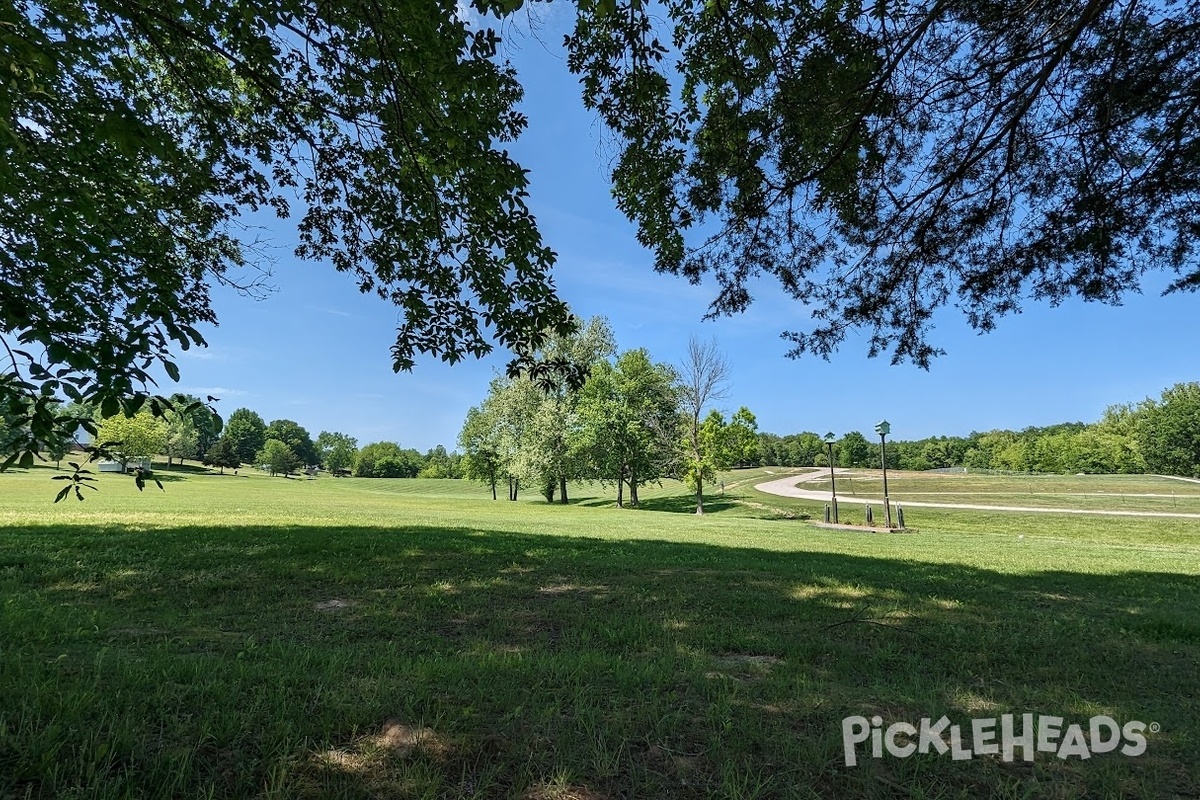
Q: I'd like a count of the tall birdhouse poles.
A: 2